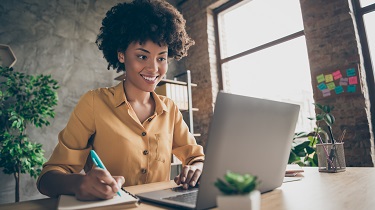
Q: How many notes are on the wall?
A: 11